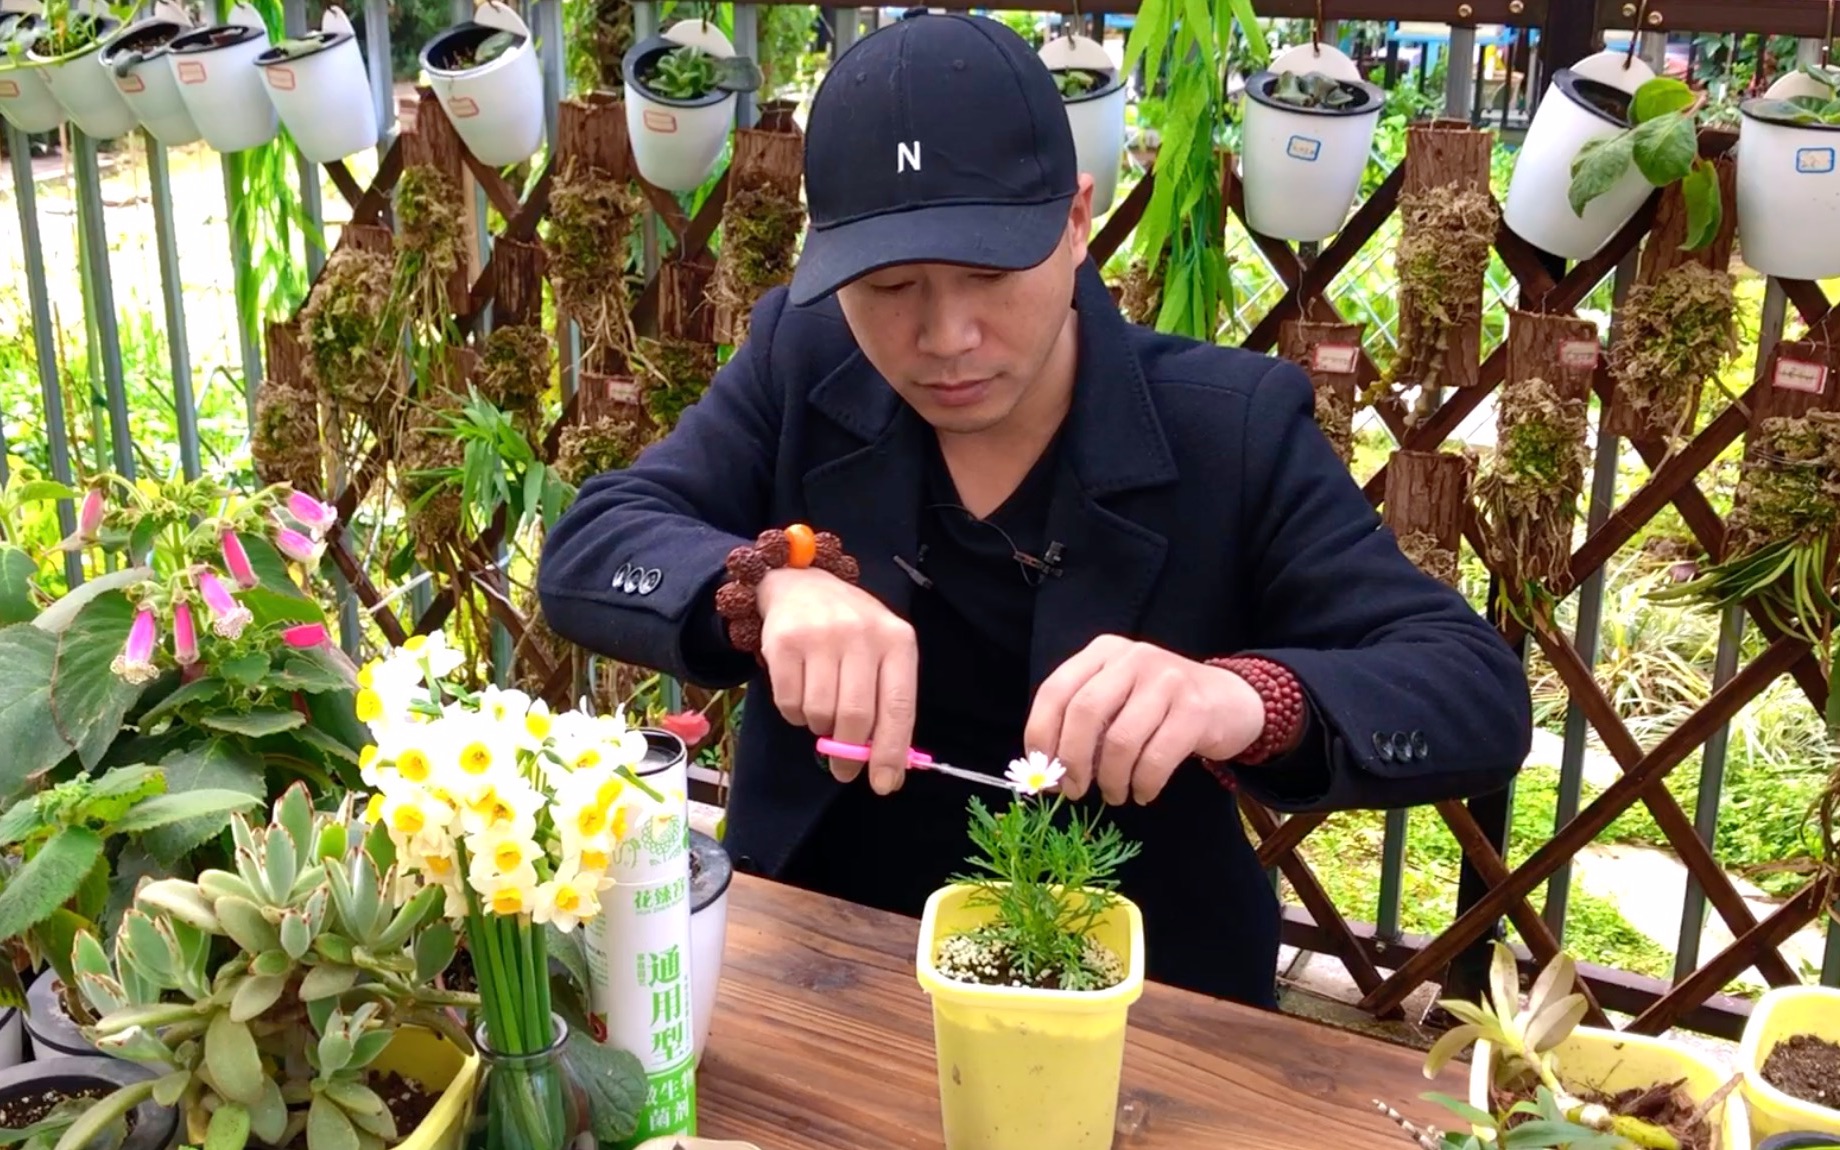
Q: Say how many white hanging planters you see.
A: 11